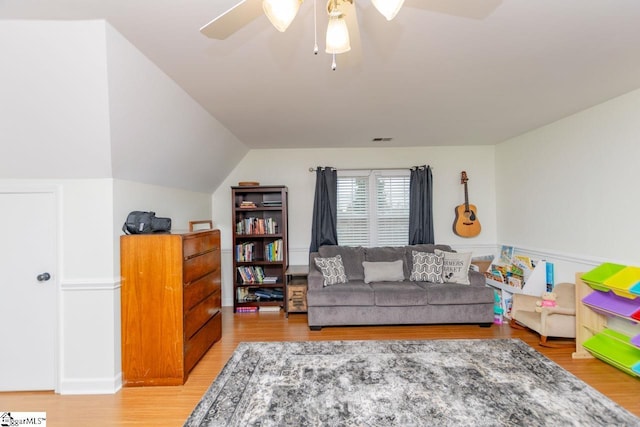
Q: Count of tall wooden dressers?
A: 1